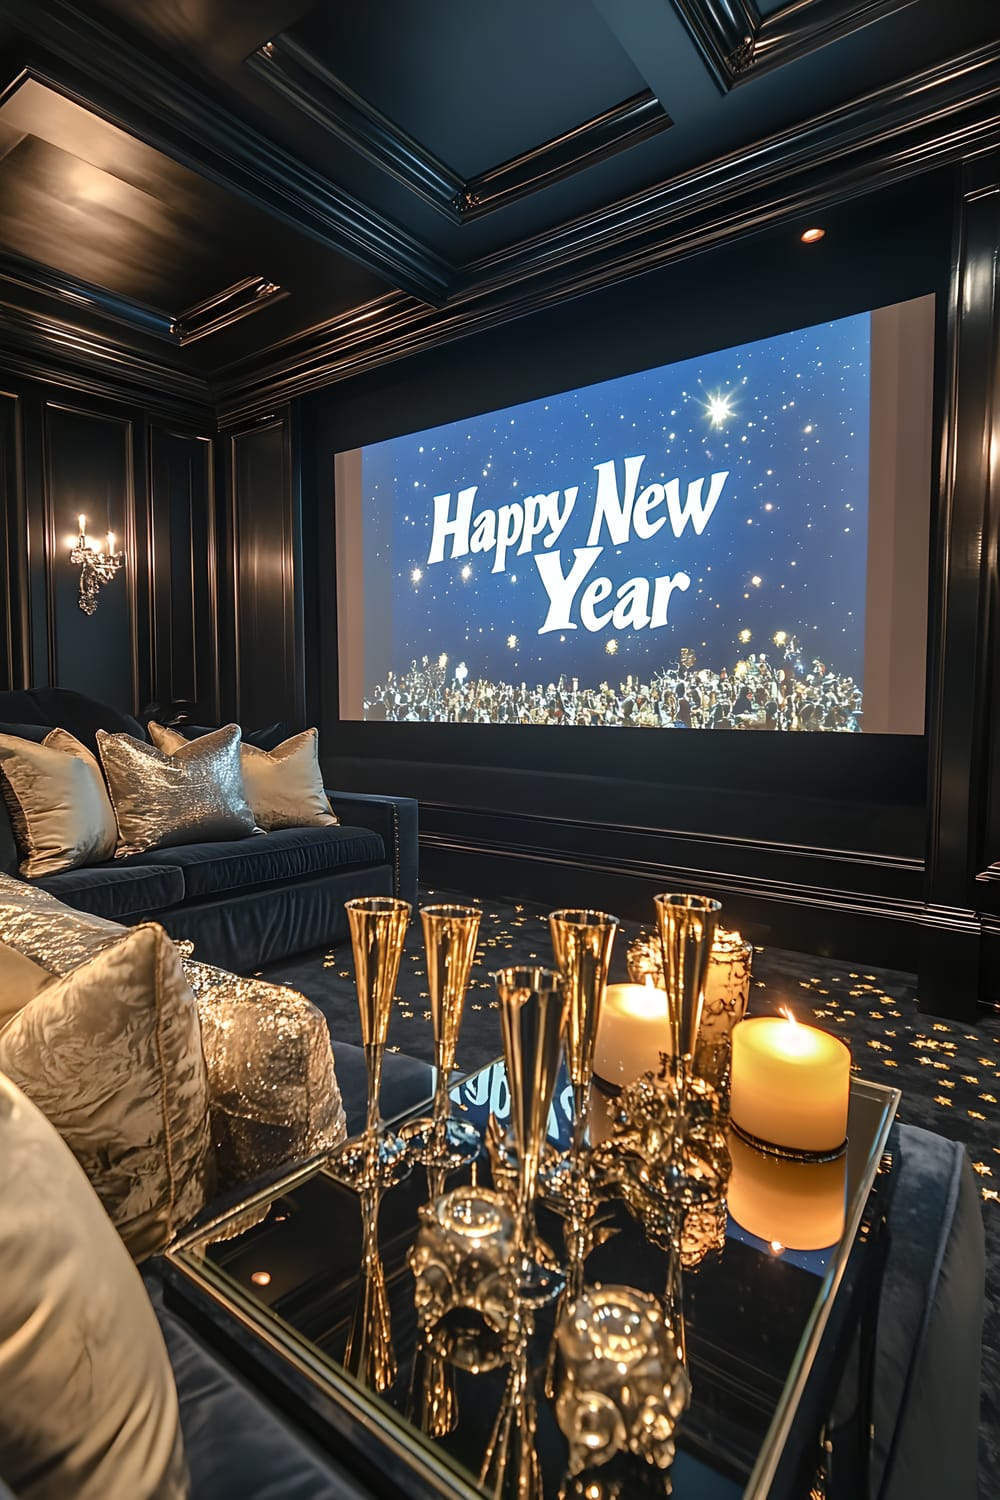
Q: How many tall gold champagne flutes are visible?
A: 5